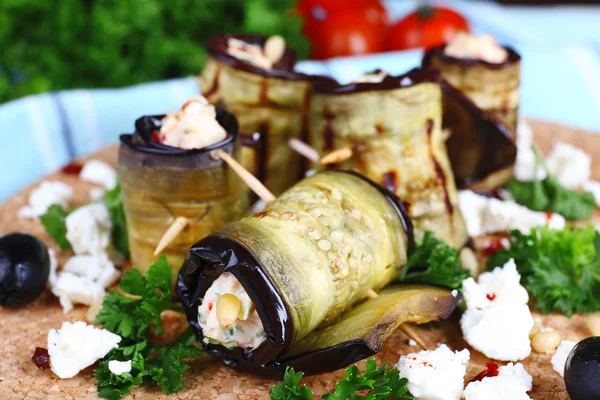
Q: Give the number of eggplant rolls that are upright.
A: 4